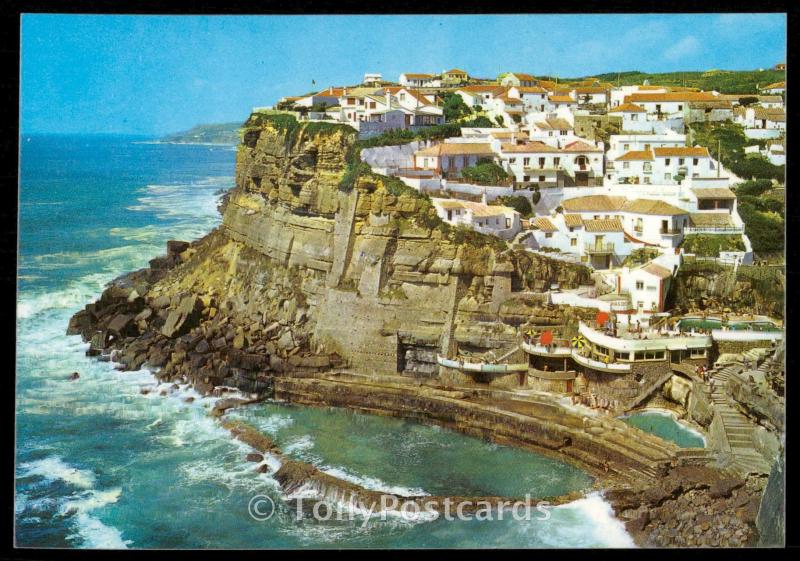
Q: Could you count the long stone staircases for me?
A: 1